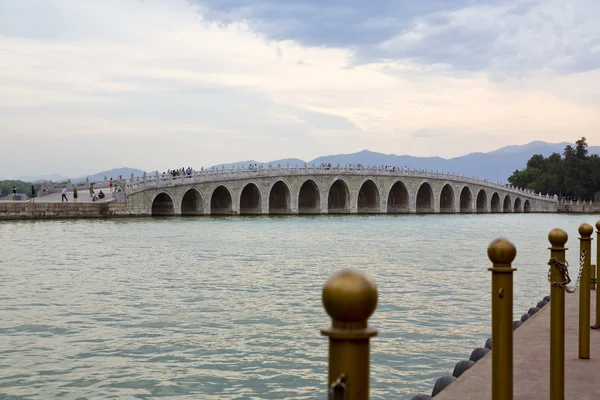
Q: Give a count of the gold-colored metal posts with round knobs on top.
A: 5